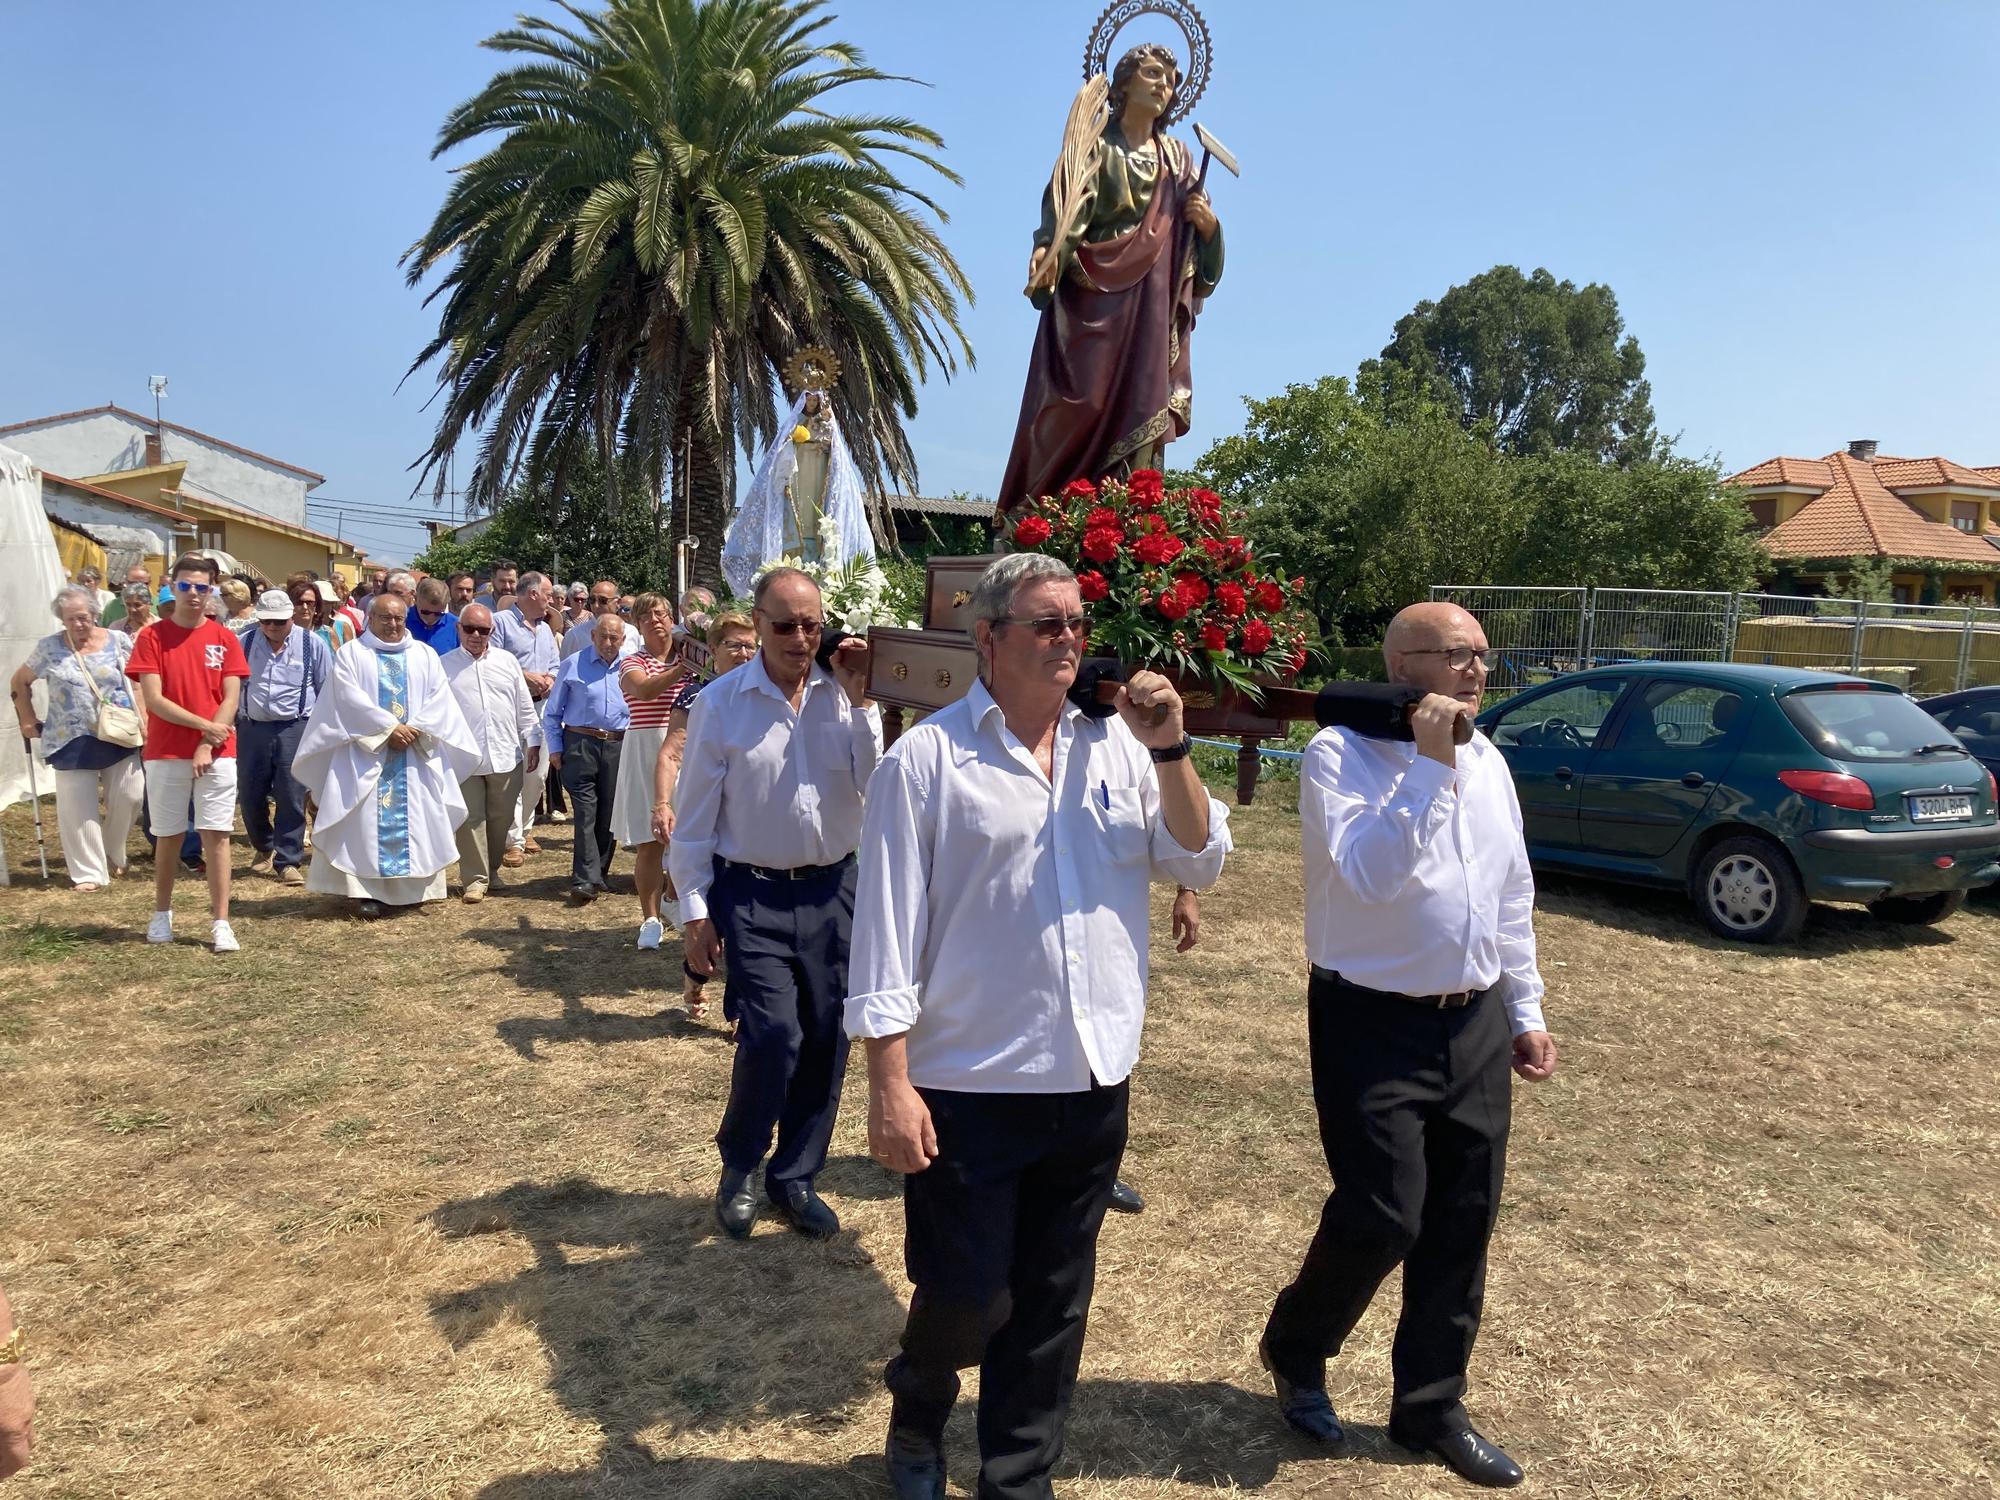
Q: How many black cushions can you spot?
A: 3